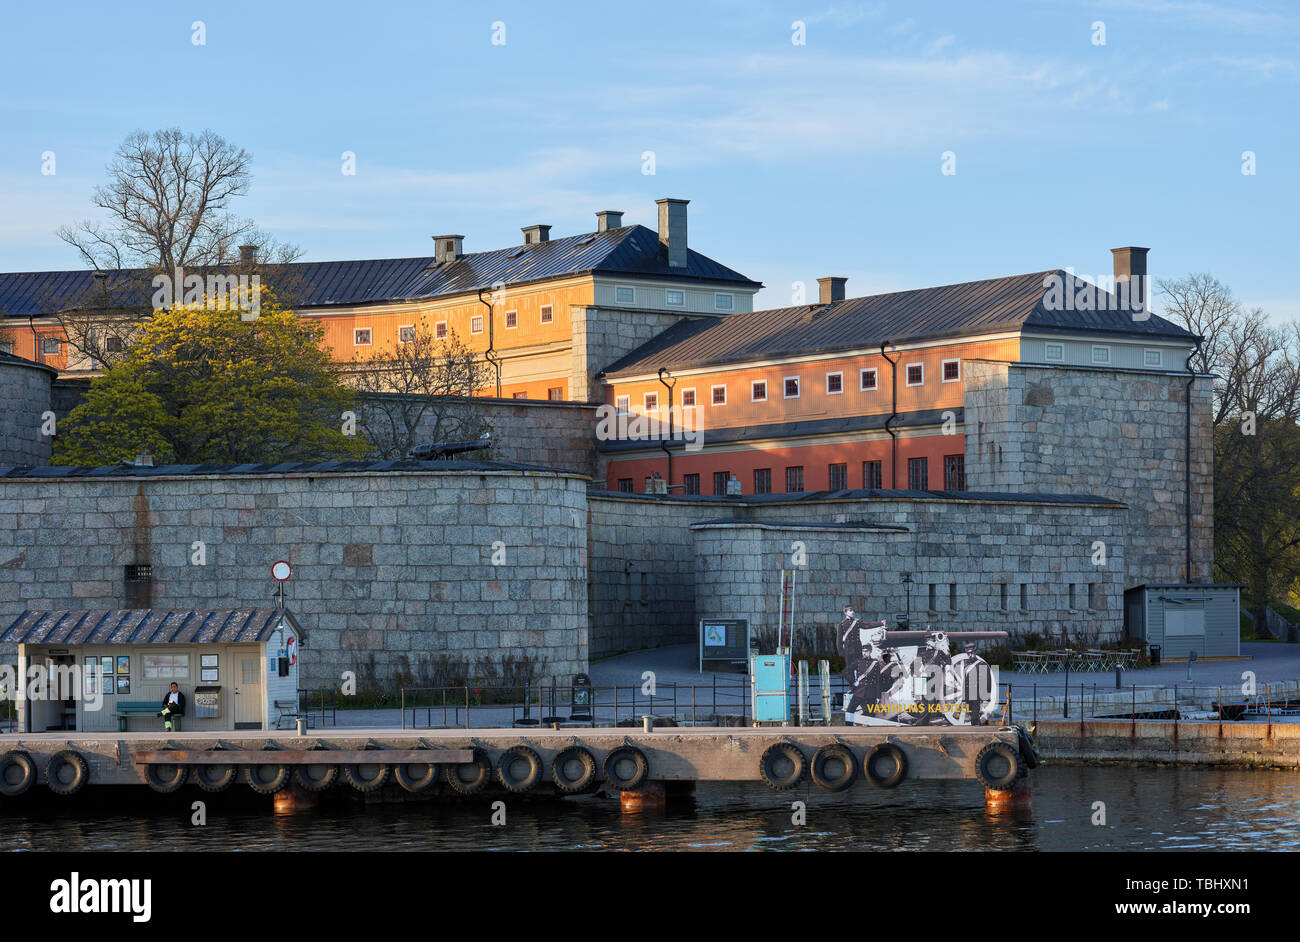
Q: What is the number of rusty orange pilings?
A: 3